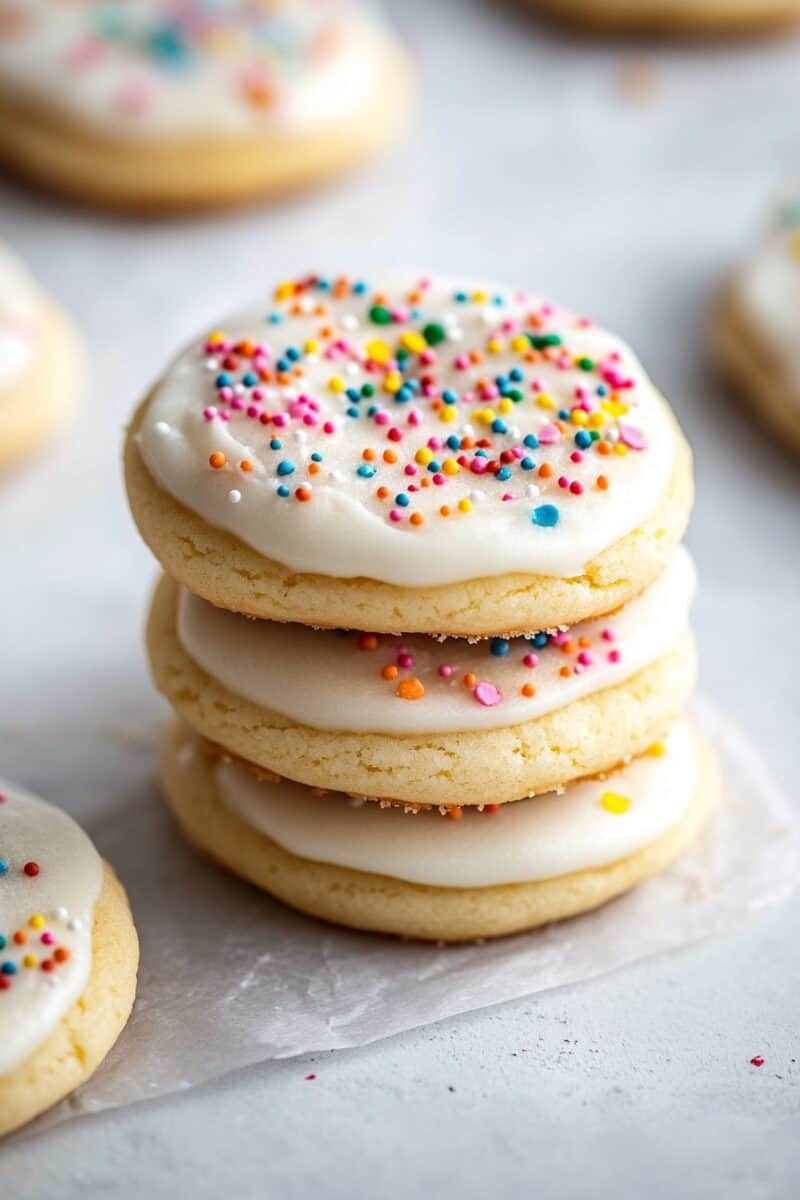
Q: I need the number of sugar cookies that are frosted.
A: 7